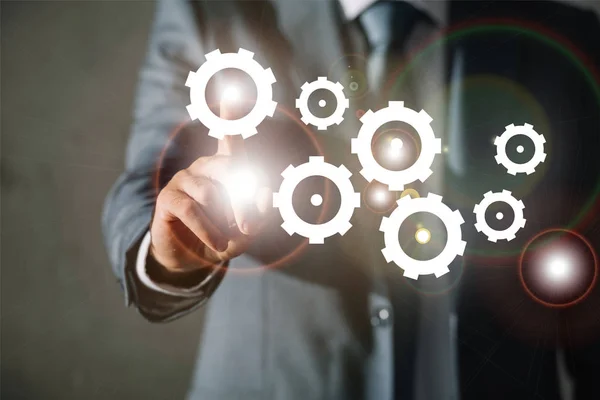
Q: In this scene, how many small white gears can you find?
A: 3